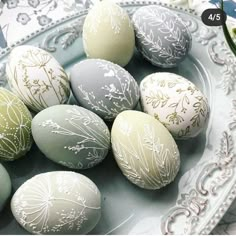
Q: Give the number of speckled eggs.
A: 0